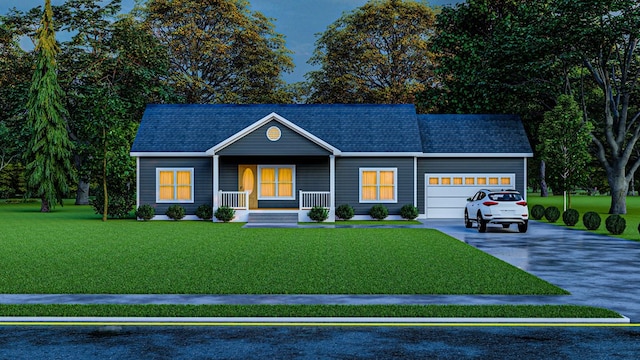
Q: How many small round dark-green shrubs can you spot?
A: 13